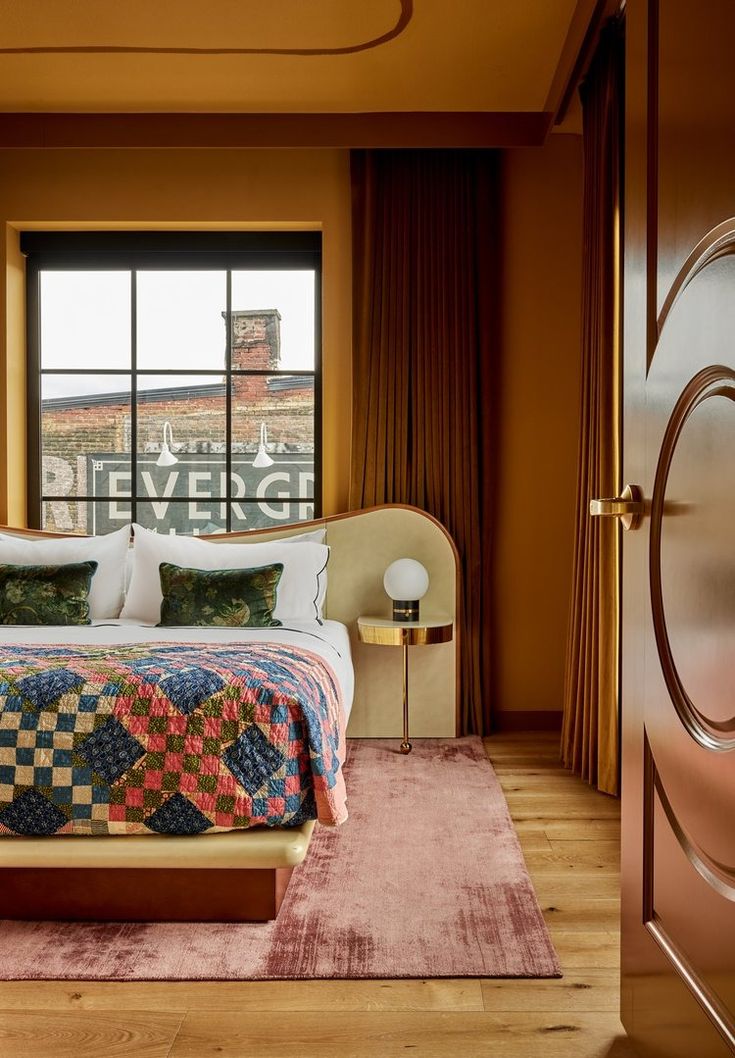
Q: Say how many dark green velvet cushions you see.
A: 2